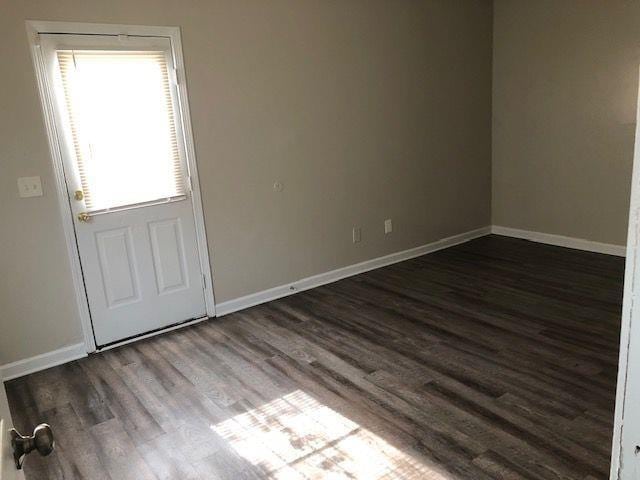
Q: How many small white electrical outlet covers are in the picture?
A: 2